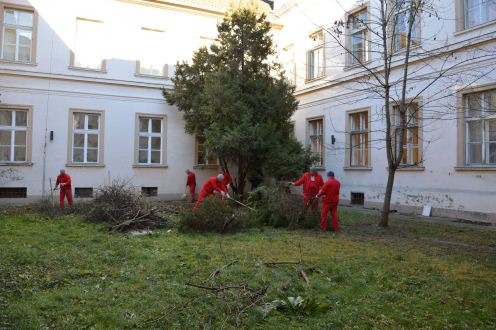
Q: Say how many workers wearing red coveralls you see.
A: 6